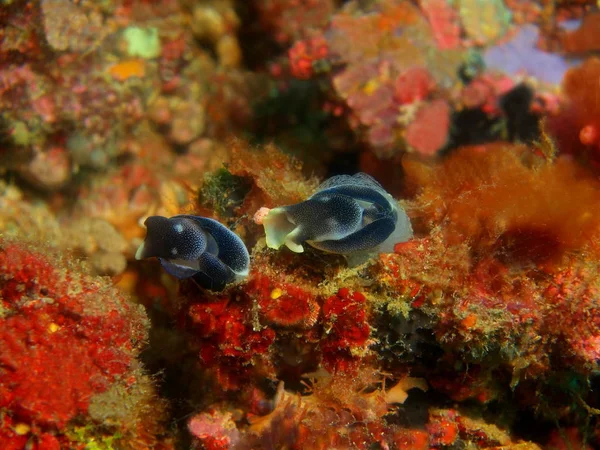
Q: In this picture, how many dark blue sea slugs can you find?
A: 2